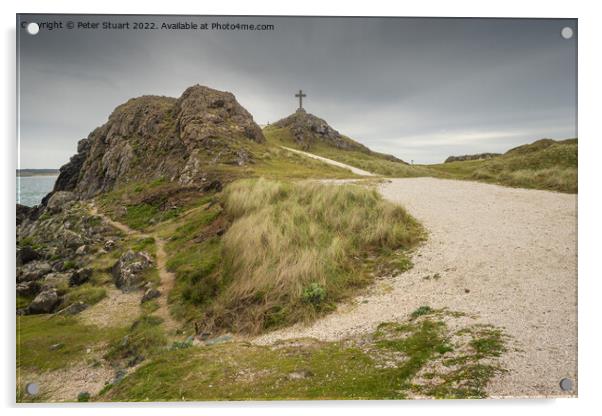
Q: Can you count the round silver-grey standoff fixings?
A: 4